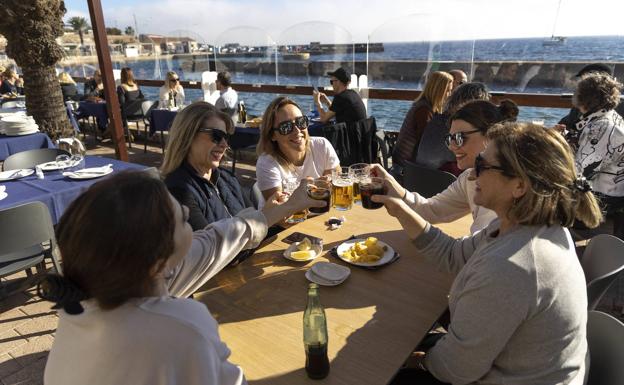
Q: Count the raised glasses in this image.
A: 5